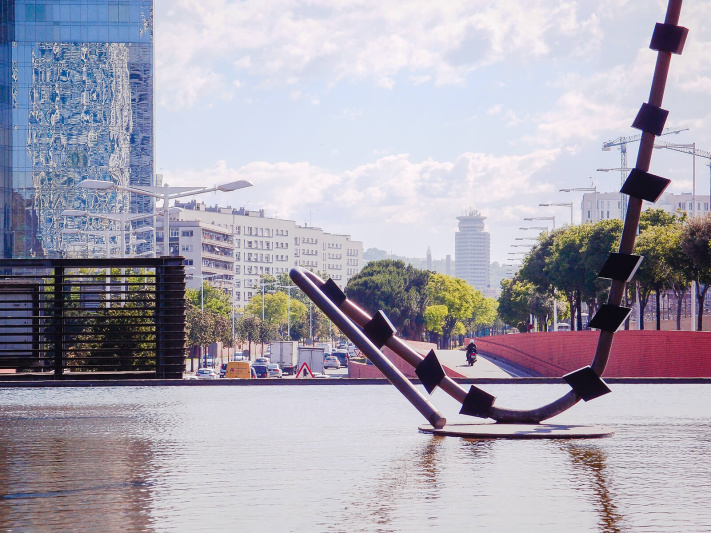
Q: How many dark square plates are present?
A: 10